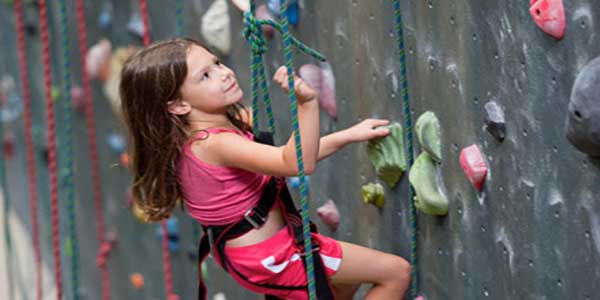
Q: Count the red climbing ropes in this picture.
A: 4